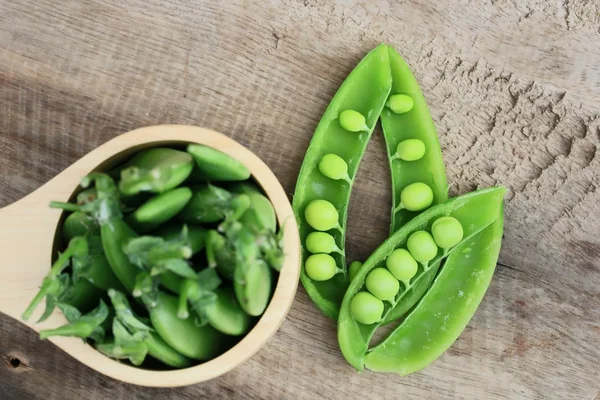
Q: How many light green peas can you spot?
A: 13